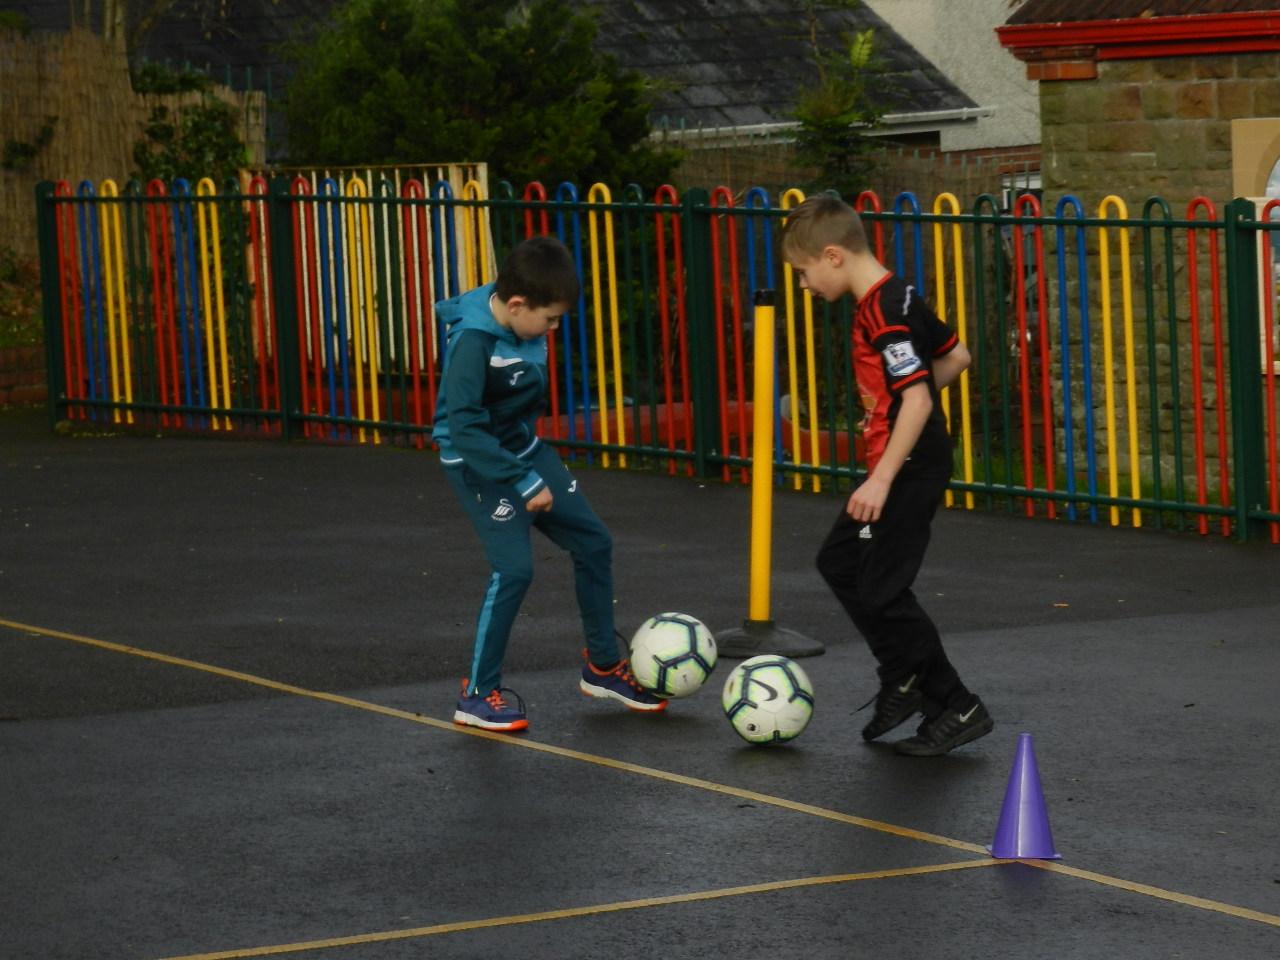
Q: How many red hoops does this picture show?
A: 12